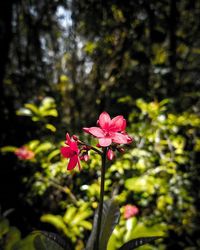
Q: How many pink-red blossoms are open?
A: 2